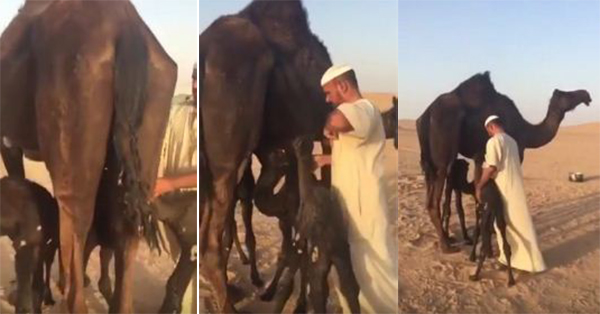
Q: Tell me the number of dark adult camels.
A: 3